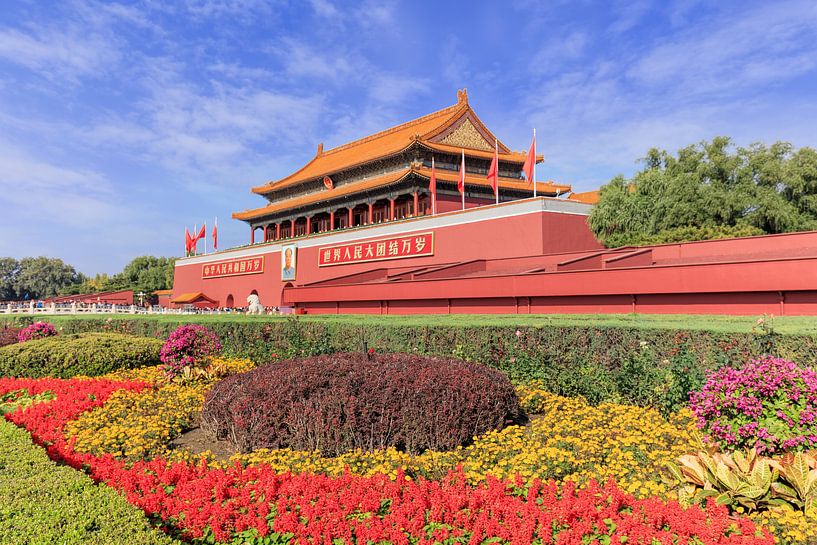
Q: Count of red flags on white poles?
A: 8